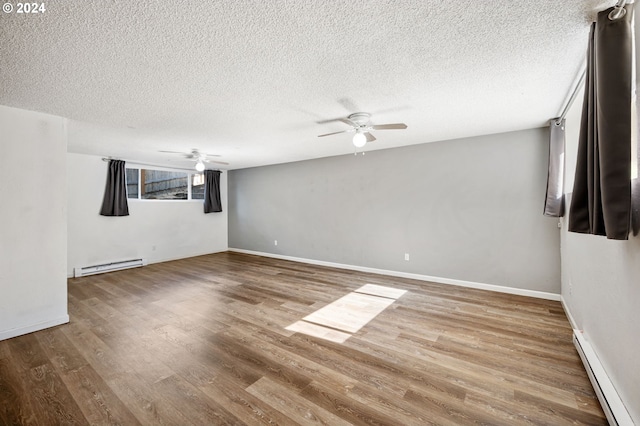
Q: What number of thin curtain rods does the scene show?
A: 2